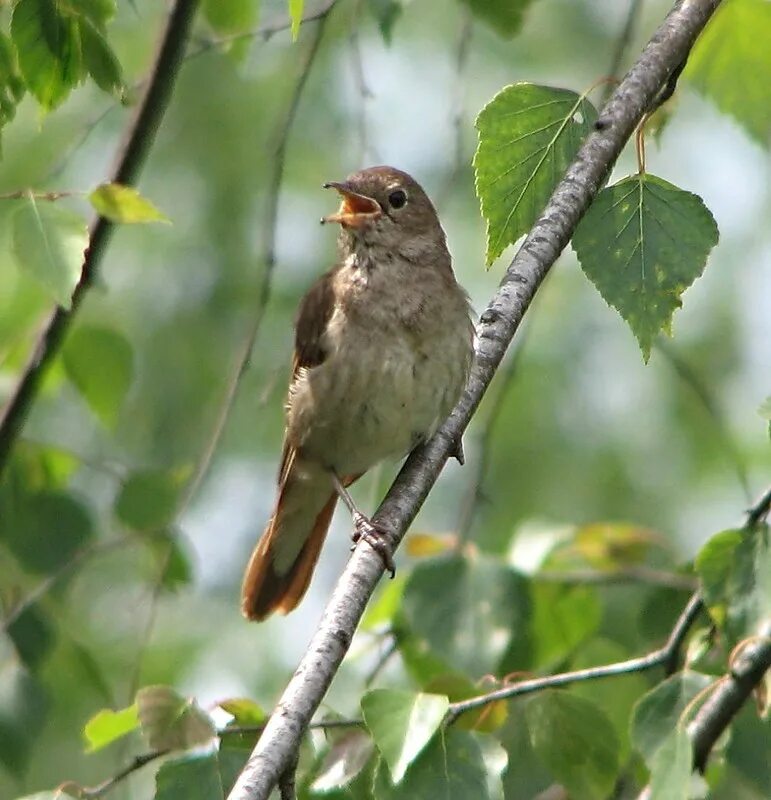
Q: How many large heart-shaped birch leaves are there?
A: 2